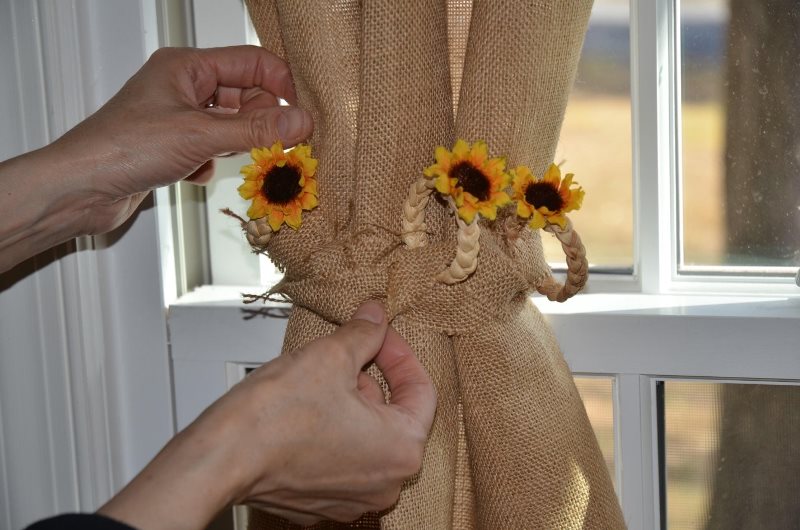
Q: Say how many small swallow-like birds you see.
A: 0